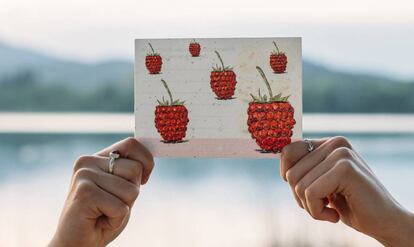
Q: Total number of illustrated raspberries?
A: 6